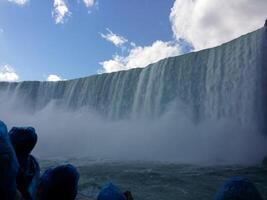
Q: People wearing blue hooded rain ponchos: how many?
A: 5